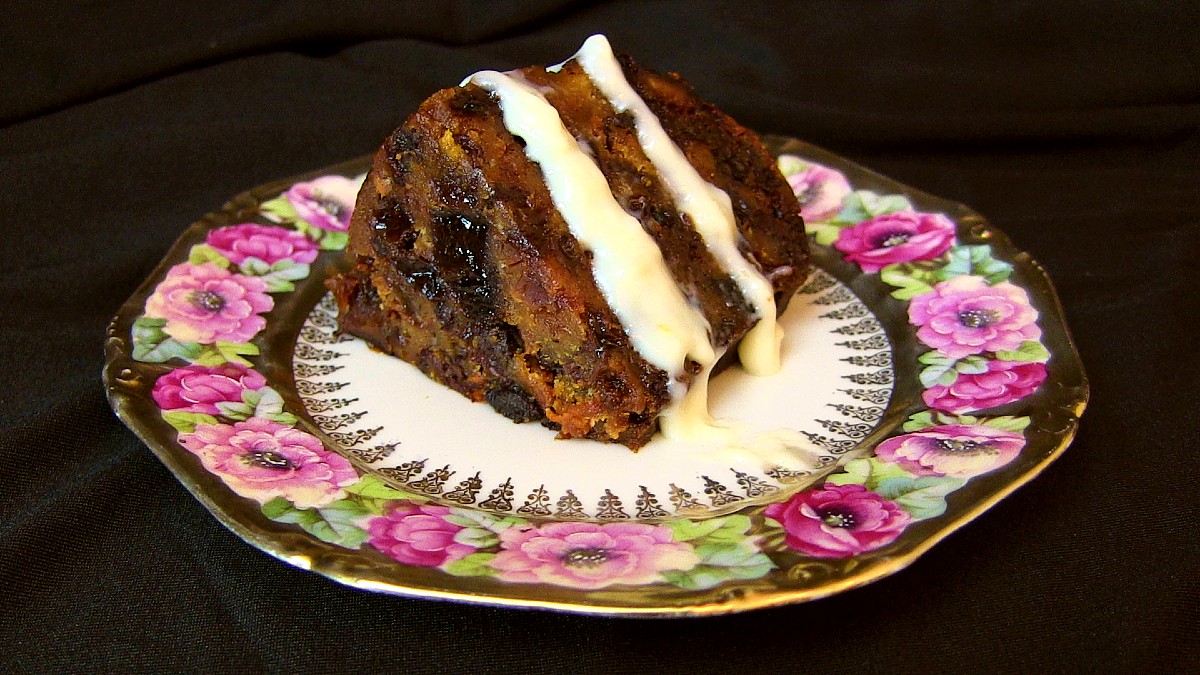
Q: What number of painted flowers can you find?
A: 13